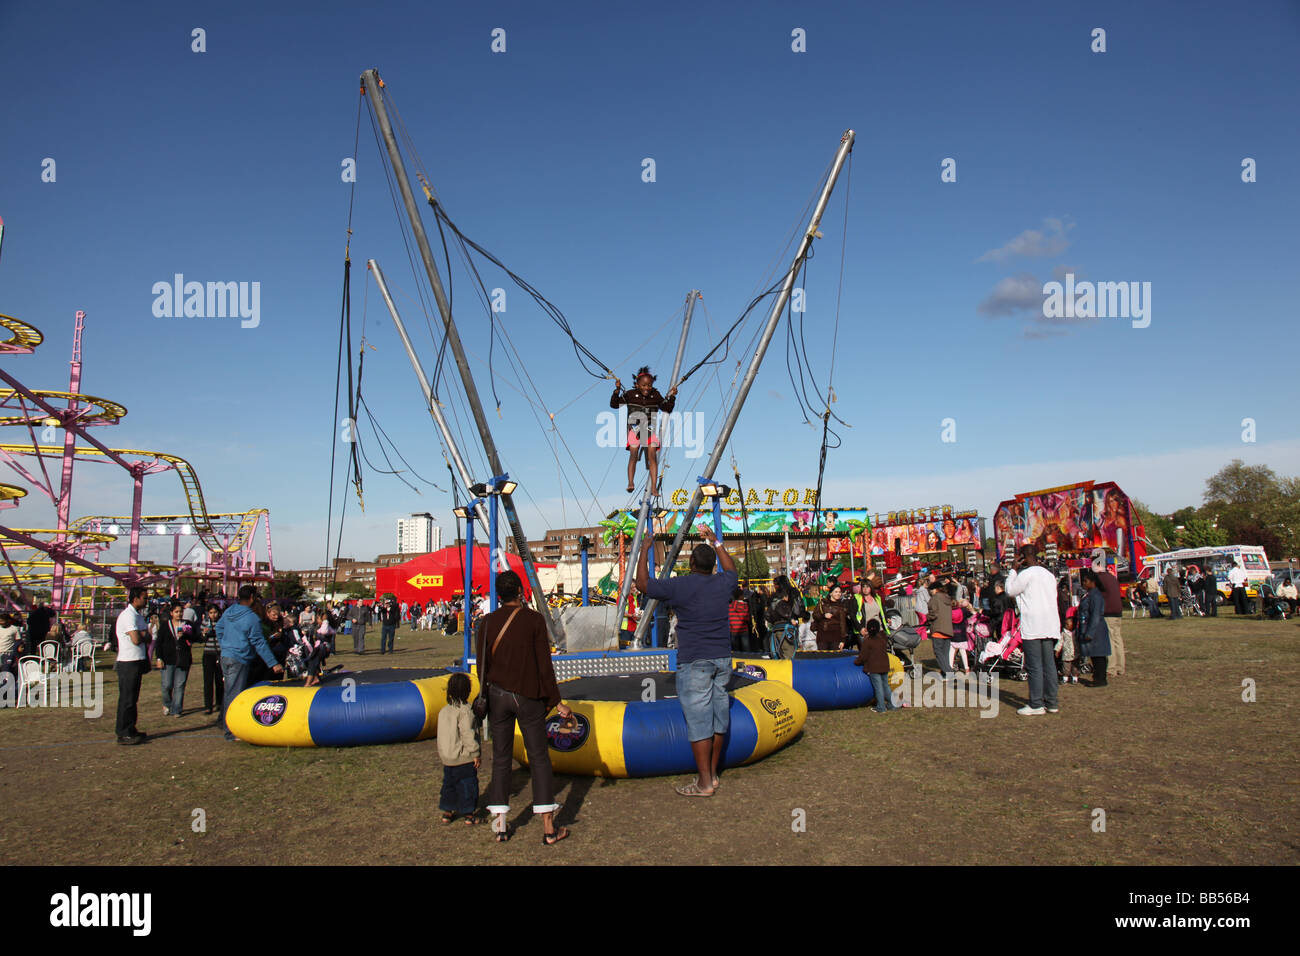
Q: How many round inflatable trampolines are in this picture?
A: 3